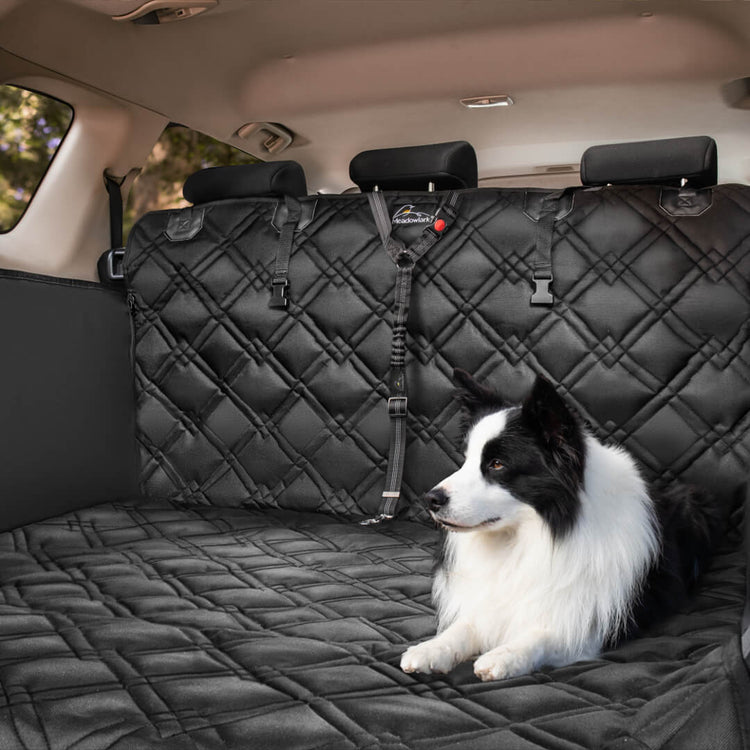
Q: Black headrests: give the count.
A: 3